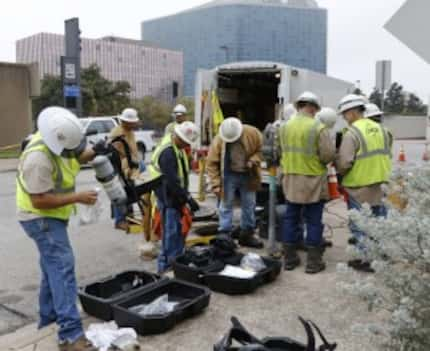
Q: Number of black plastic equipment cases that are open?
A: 2